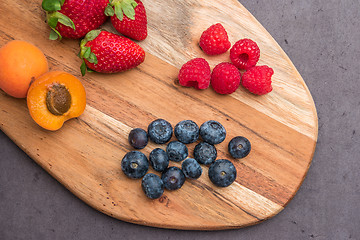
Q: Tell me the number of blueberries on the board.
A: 13